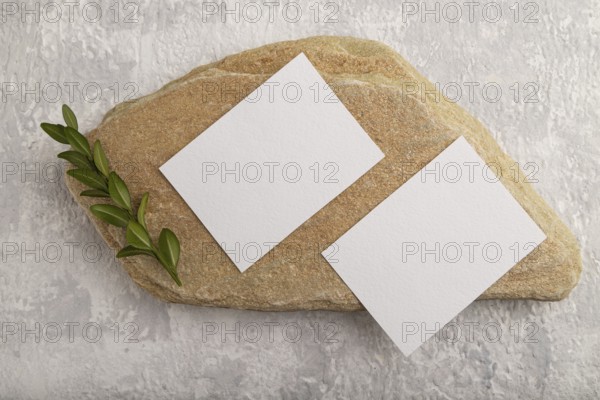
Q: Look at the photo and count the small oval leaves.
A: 13